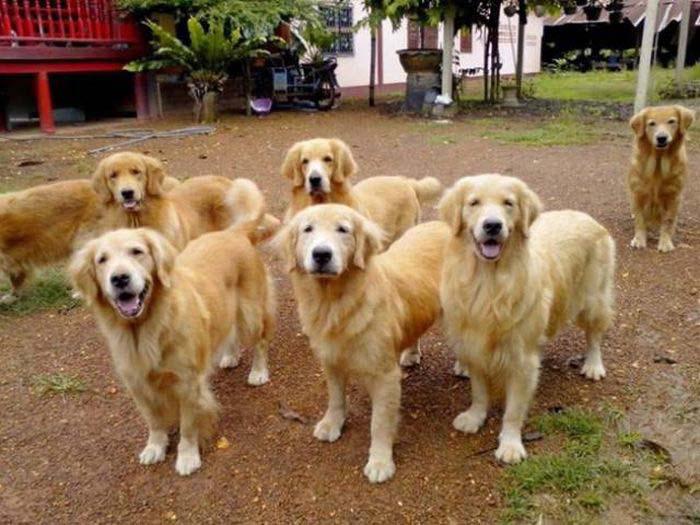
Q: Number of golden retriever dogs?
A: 7